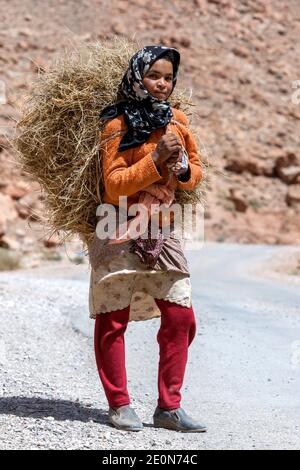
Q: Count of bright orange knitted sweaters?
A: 1